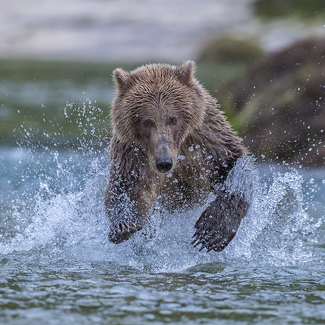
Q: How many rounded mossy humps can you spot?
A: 2